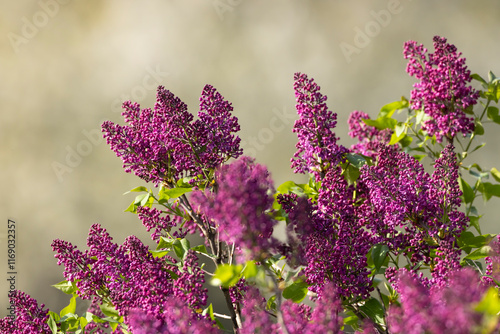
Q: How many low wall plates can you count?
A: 0